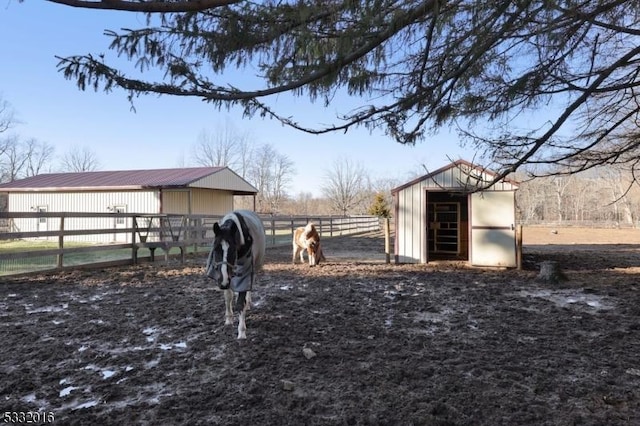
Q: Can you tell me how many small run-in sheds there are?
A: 1